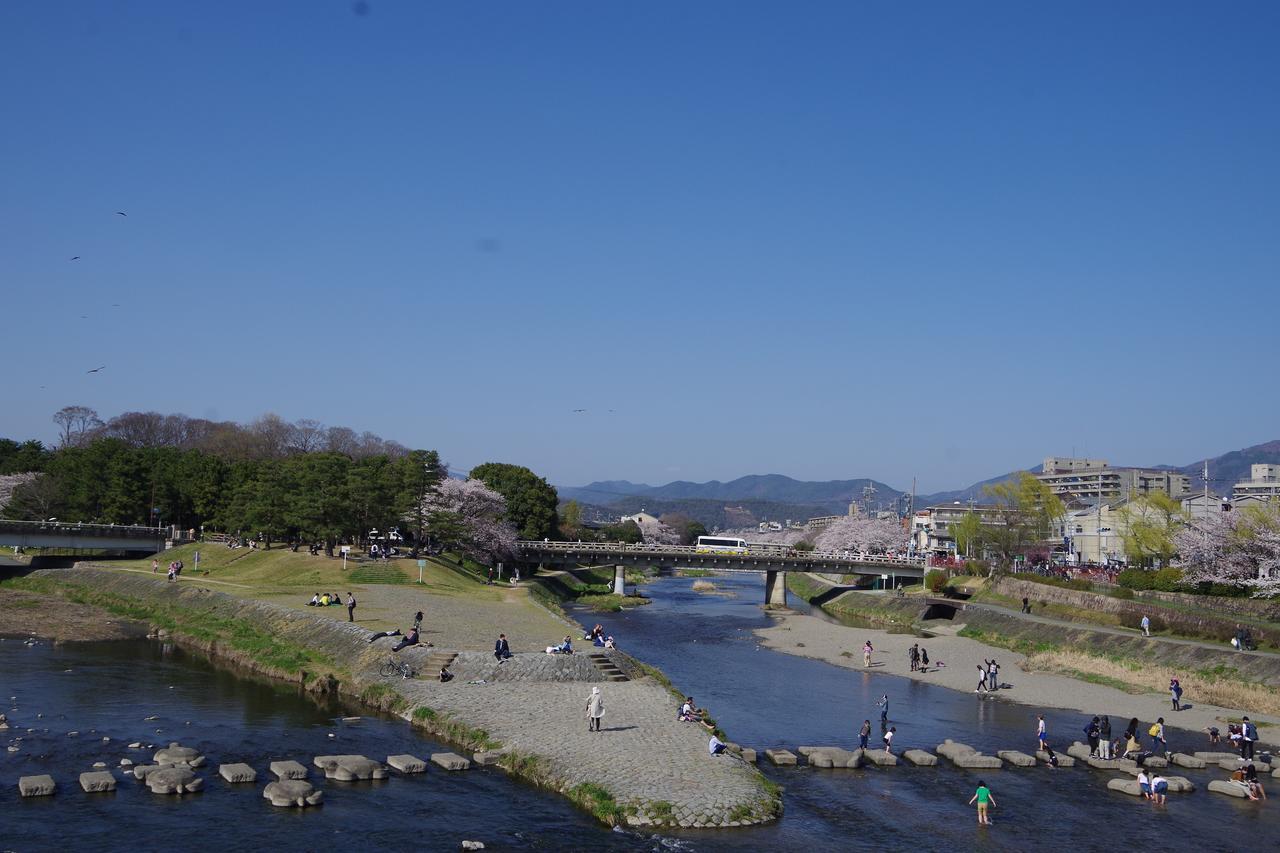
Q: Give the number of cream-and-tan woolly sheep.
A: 0